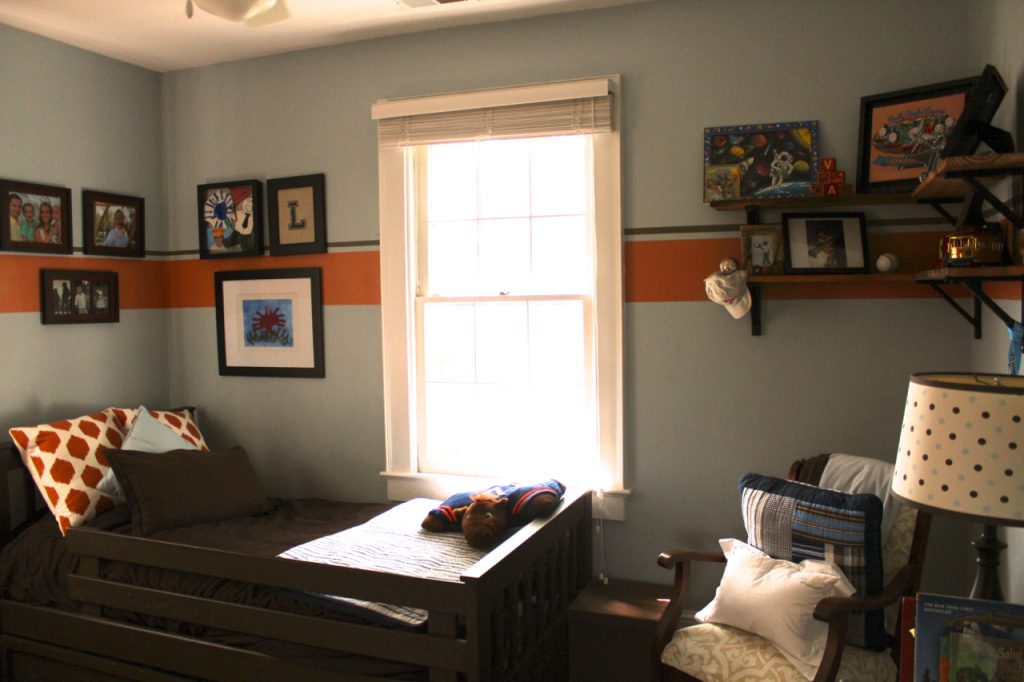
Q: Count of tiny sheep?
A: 0